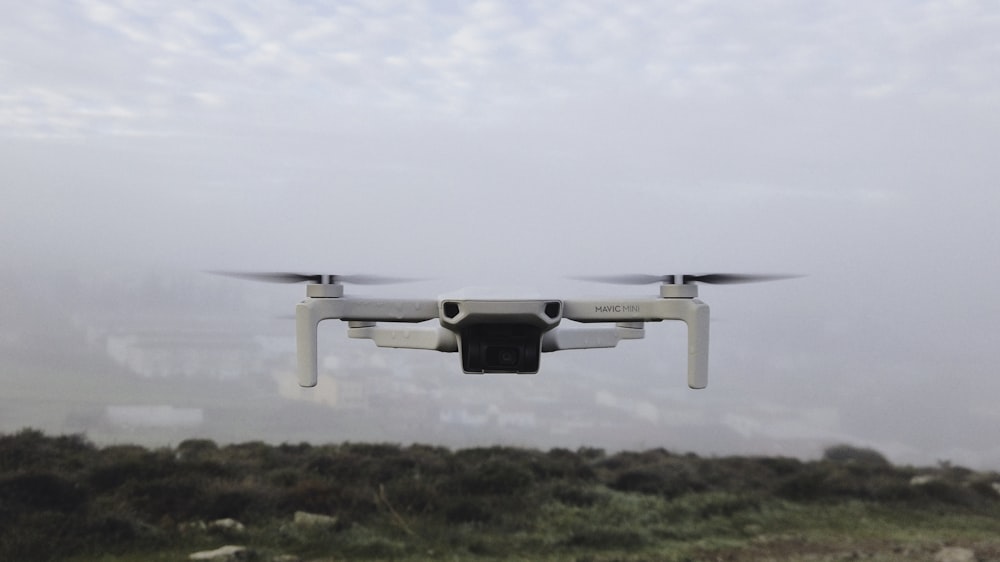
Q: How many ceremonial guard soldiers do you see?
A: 0